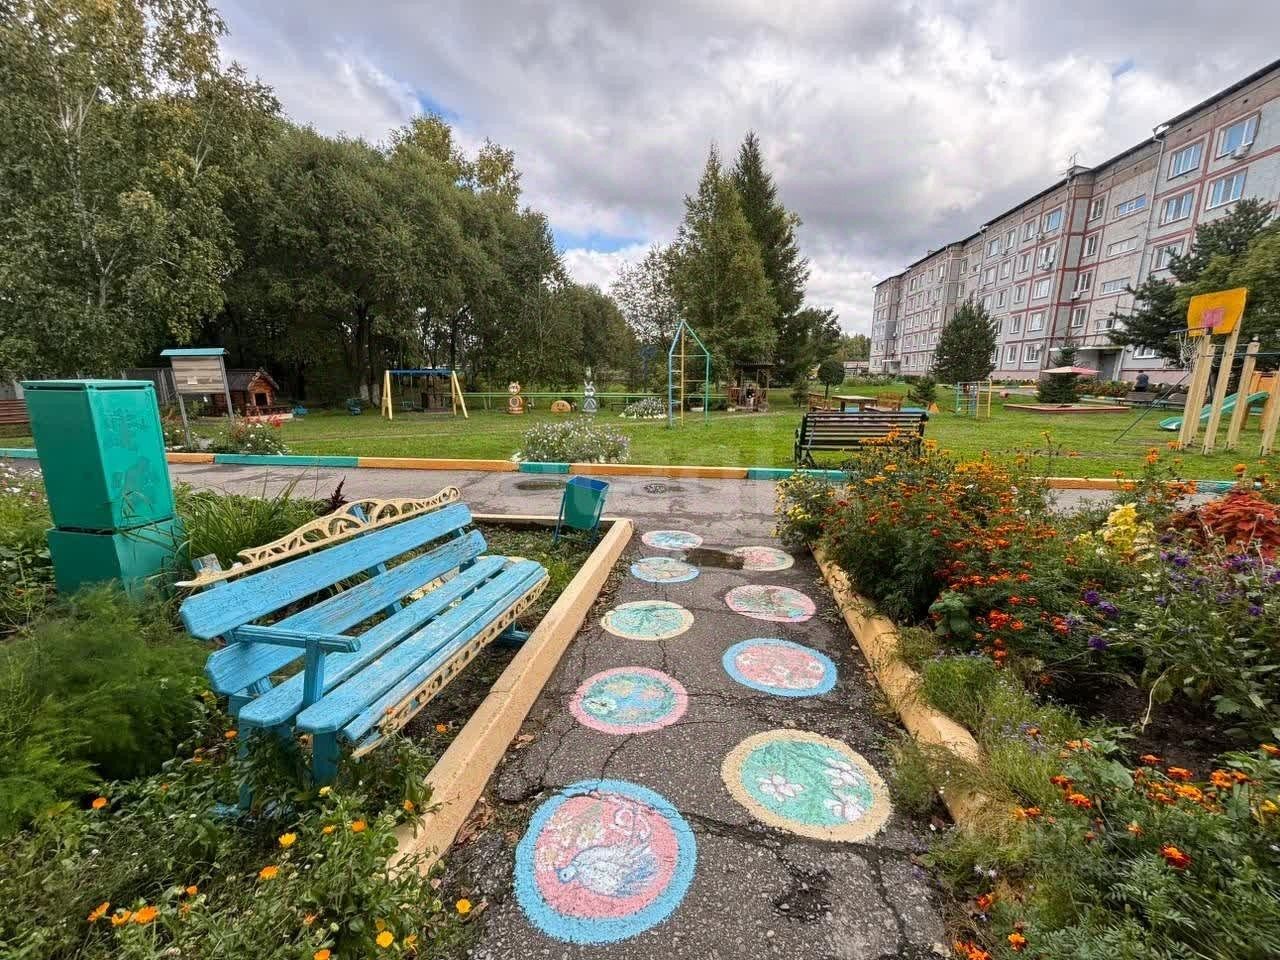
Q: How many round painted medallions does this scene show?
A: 9